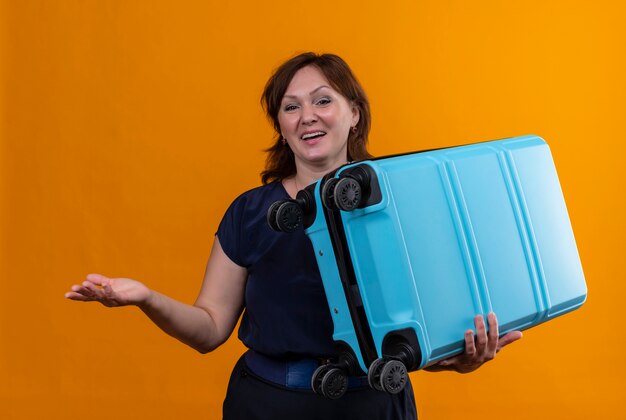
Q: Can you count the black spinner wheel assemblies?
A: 4